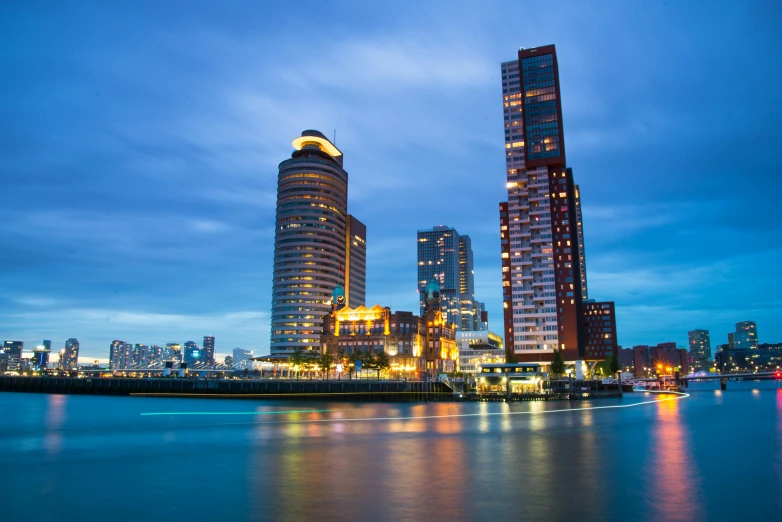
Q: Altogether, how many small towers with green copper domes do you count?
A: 2